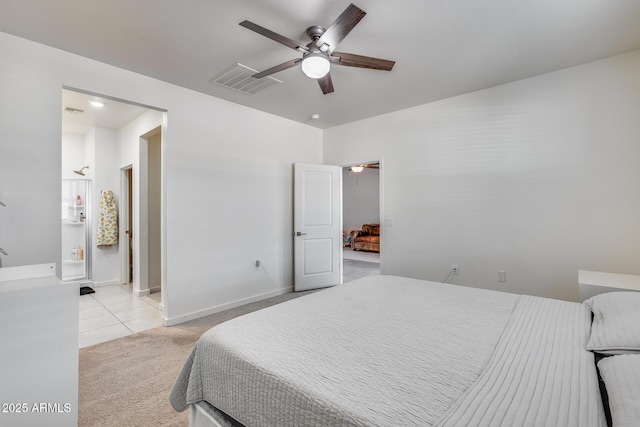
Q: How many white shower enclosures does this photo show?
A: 1